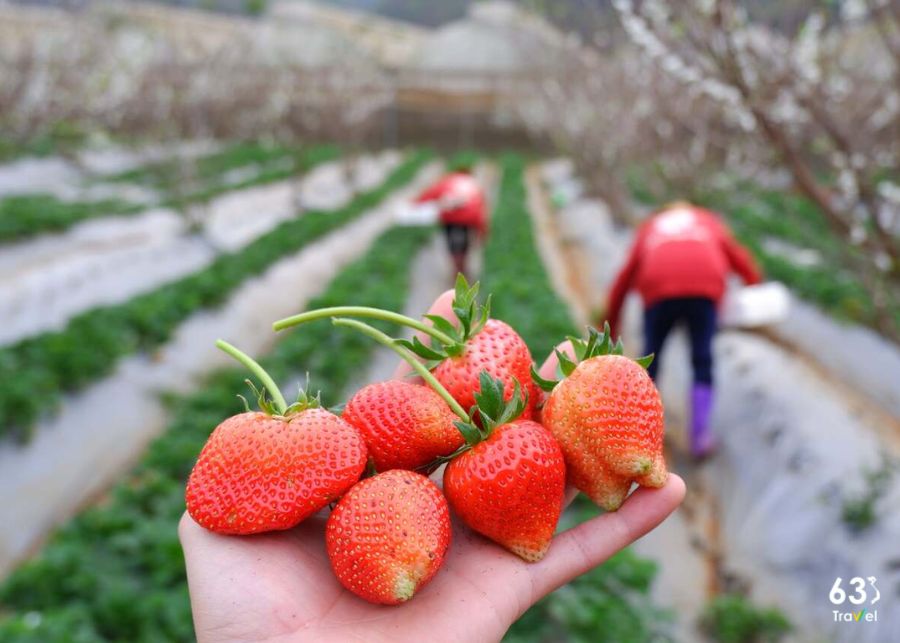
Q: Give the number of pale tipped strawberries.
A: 3